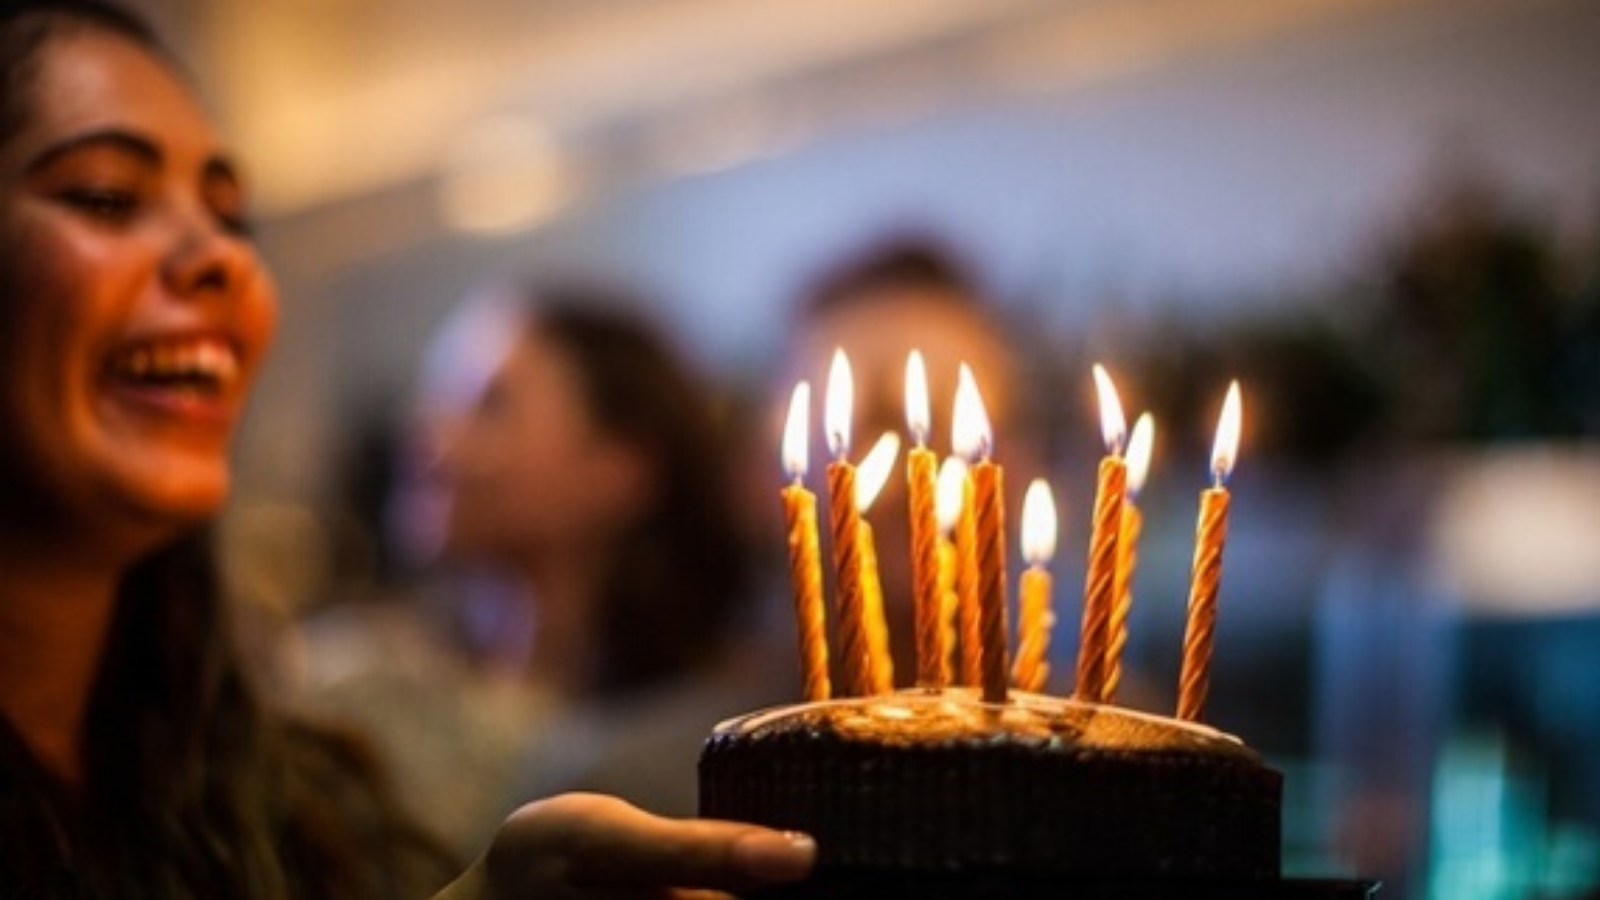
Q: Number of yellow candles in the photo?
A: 11